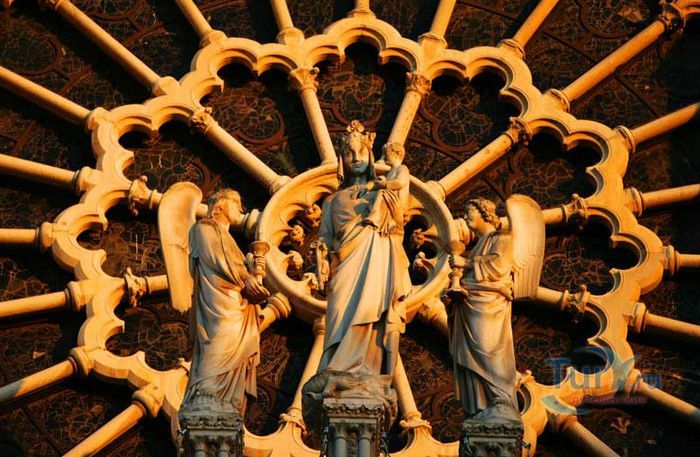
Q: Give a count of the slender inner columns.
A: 12